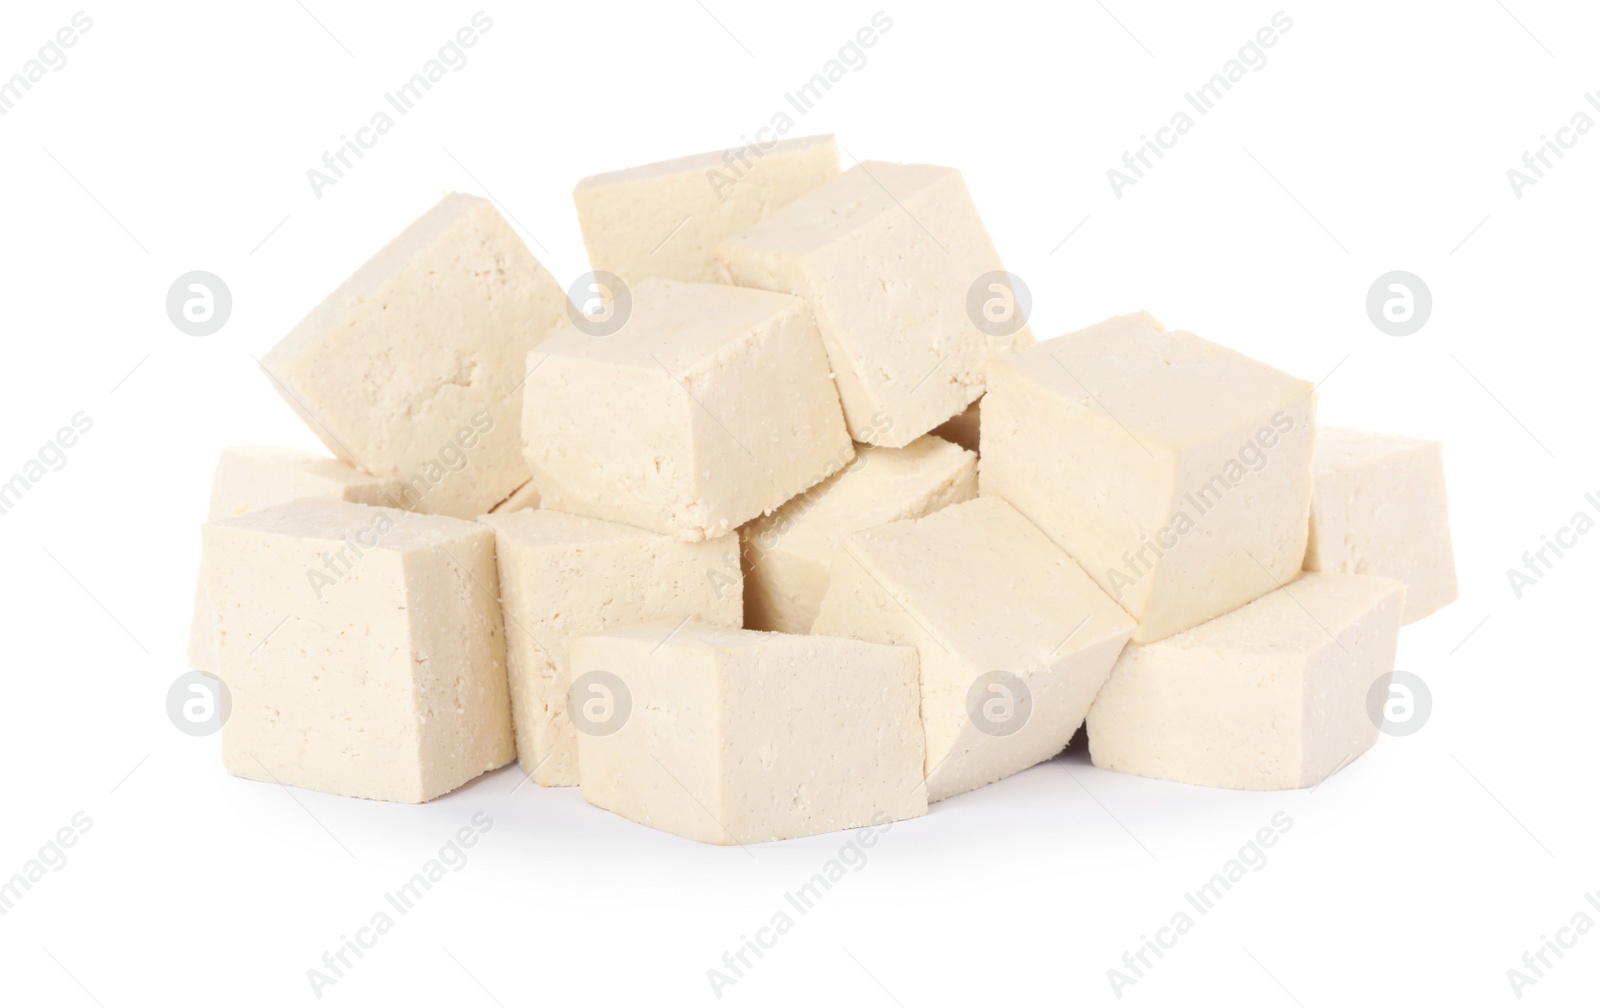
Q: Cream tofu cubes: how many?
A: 13